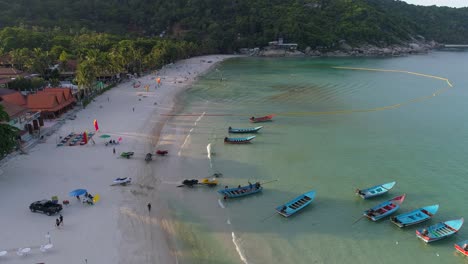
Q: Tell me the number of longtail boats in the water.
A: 10